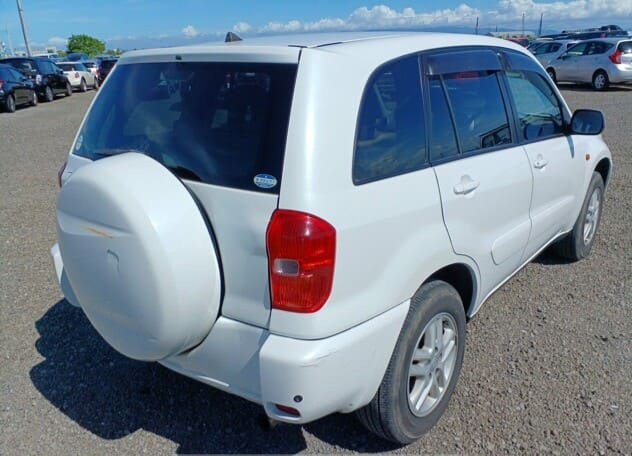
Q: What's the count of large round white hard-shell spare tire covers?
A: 1